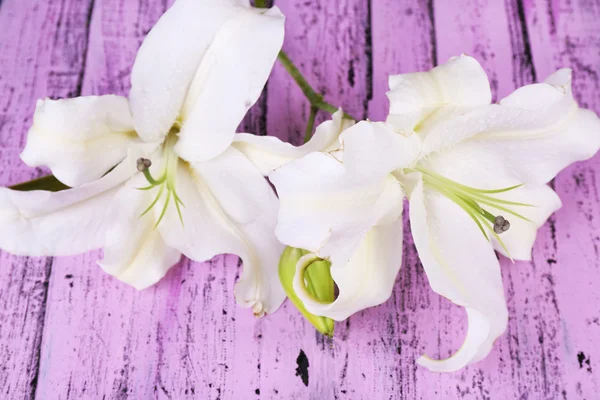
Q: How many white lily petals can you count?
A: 12